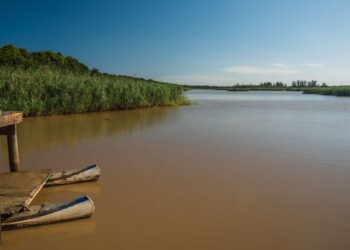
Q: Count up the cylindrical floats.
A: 2